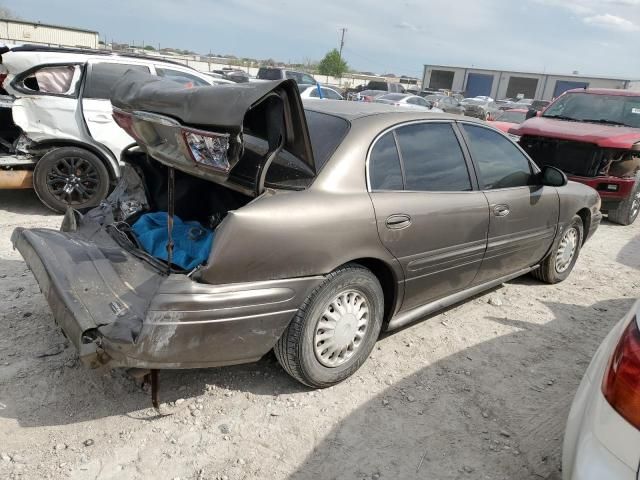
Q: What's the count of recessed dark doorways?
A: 2